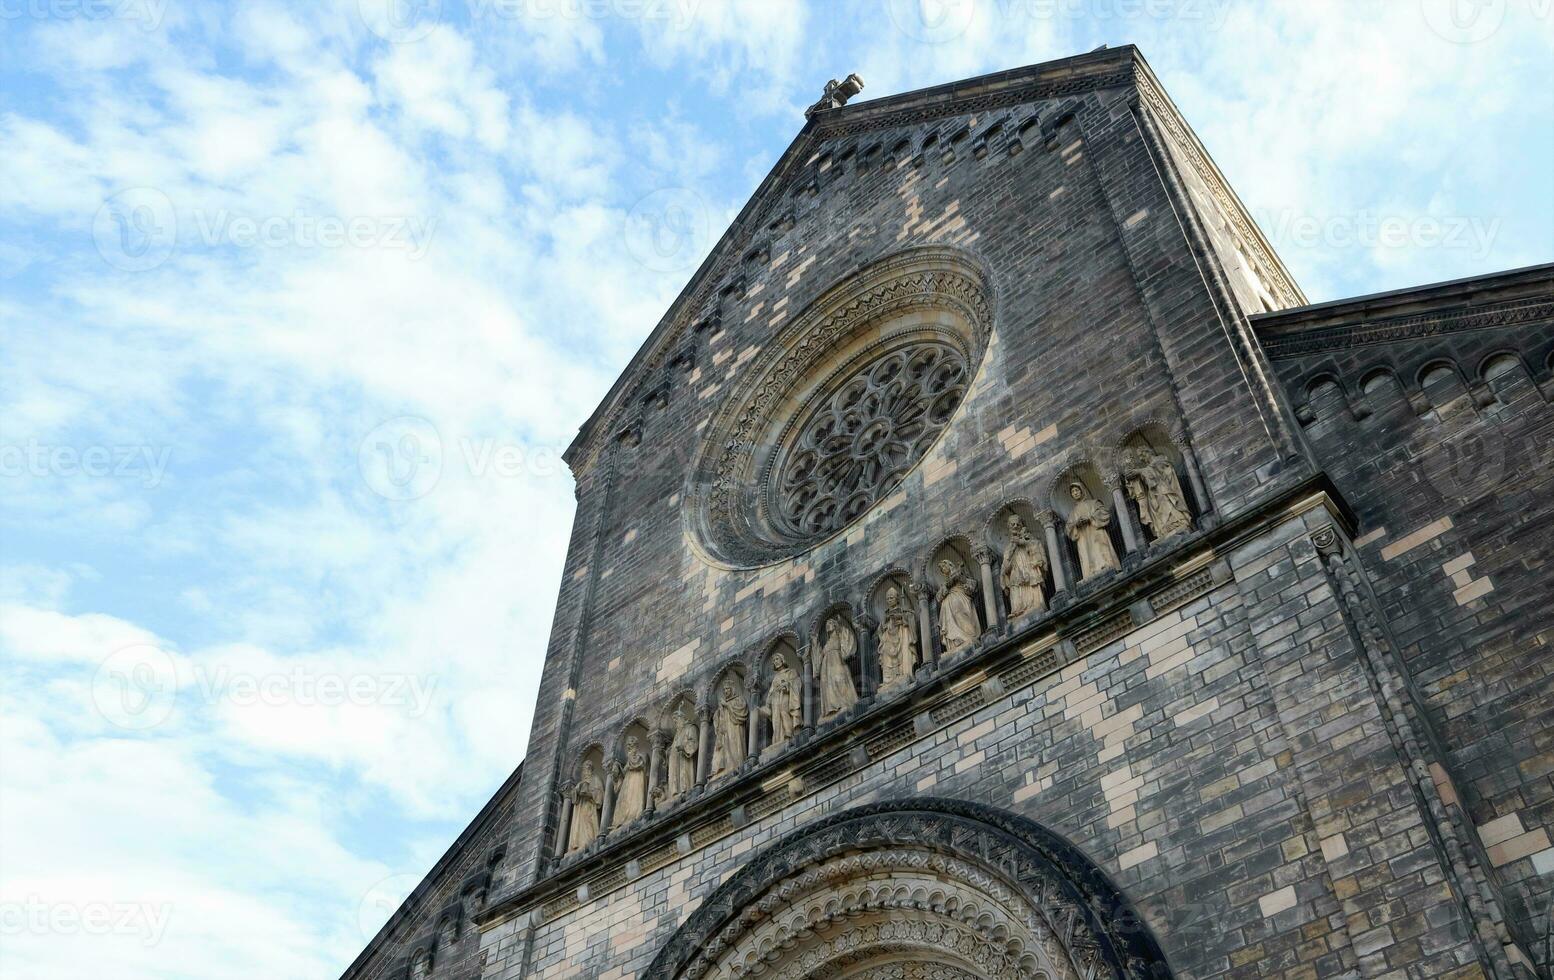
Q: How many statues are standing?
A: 11